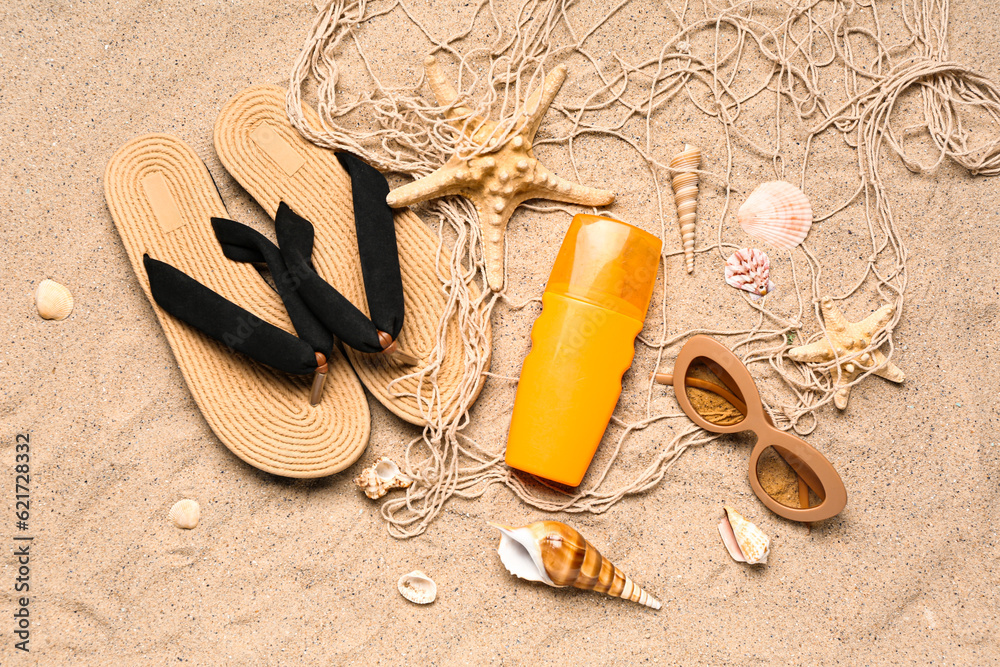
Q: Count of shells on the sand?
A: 9